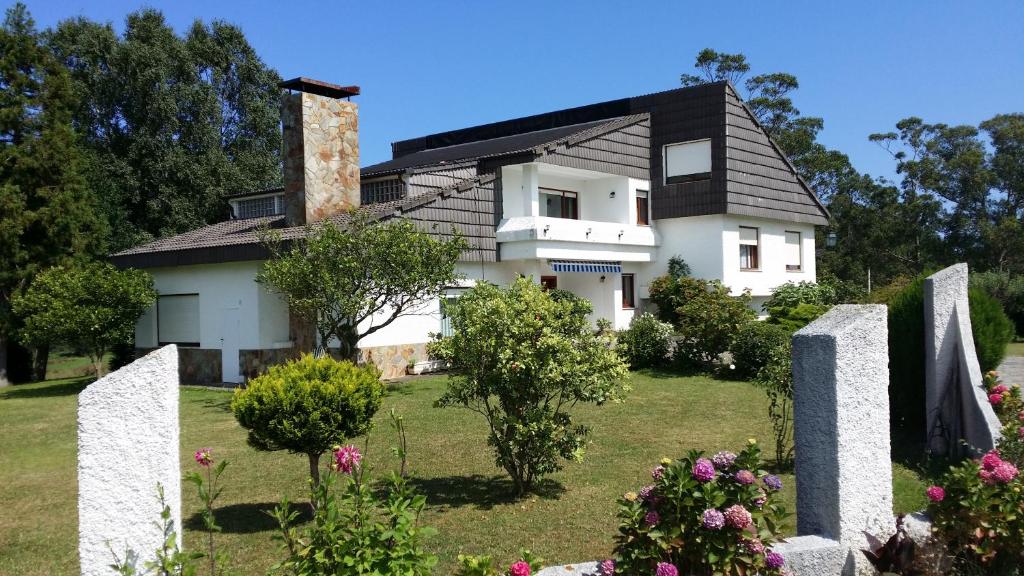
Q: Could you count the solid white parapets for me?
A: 1